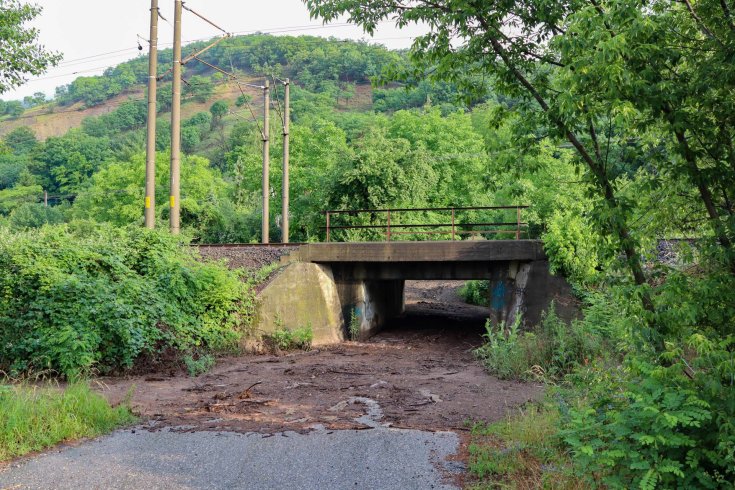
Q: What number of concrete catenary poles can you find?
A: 4